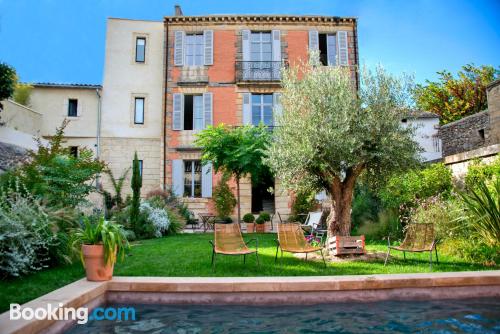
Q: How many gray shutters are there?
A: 12